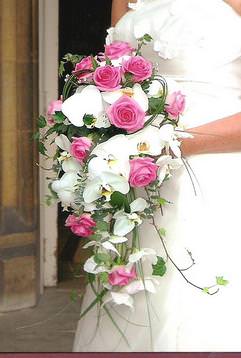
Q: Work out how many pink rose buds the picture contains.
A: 11